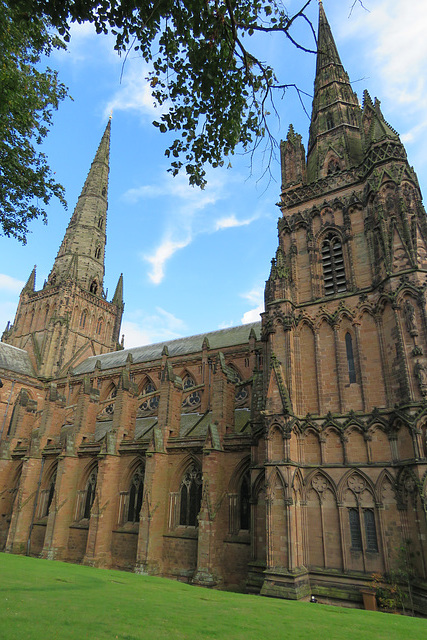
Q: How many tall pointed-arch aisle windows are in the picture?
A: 5